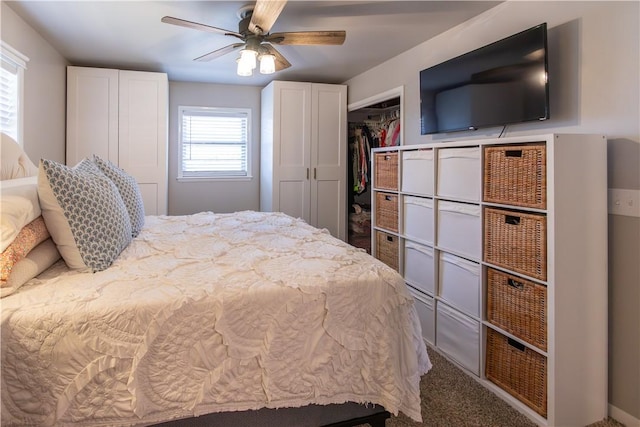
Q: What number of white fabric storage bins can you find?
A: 8